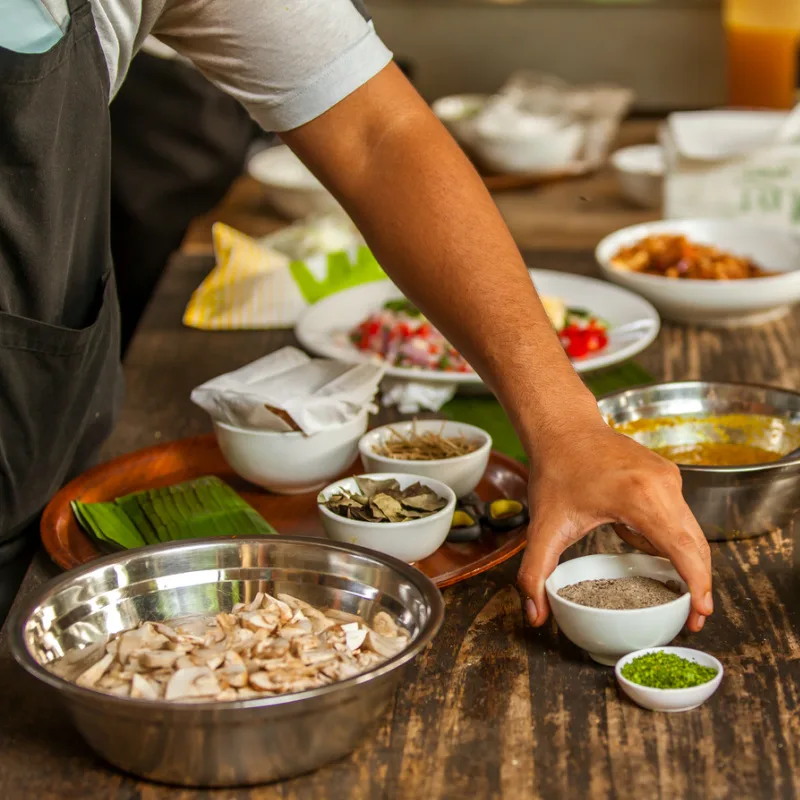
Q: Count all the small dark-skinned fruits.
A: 2